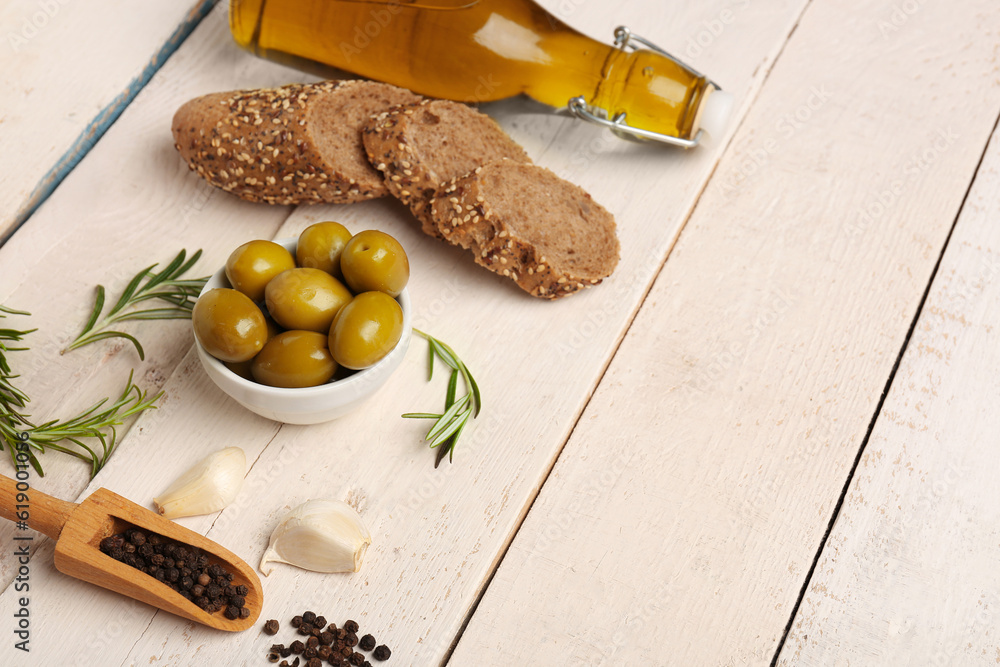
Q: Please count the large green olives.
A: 7